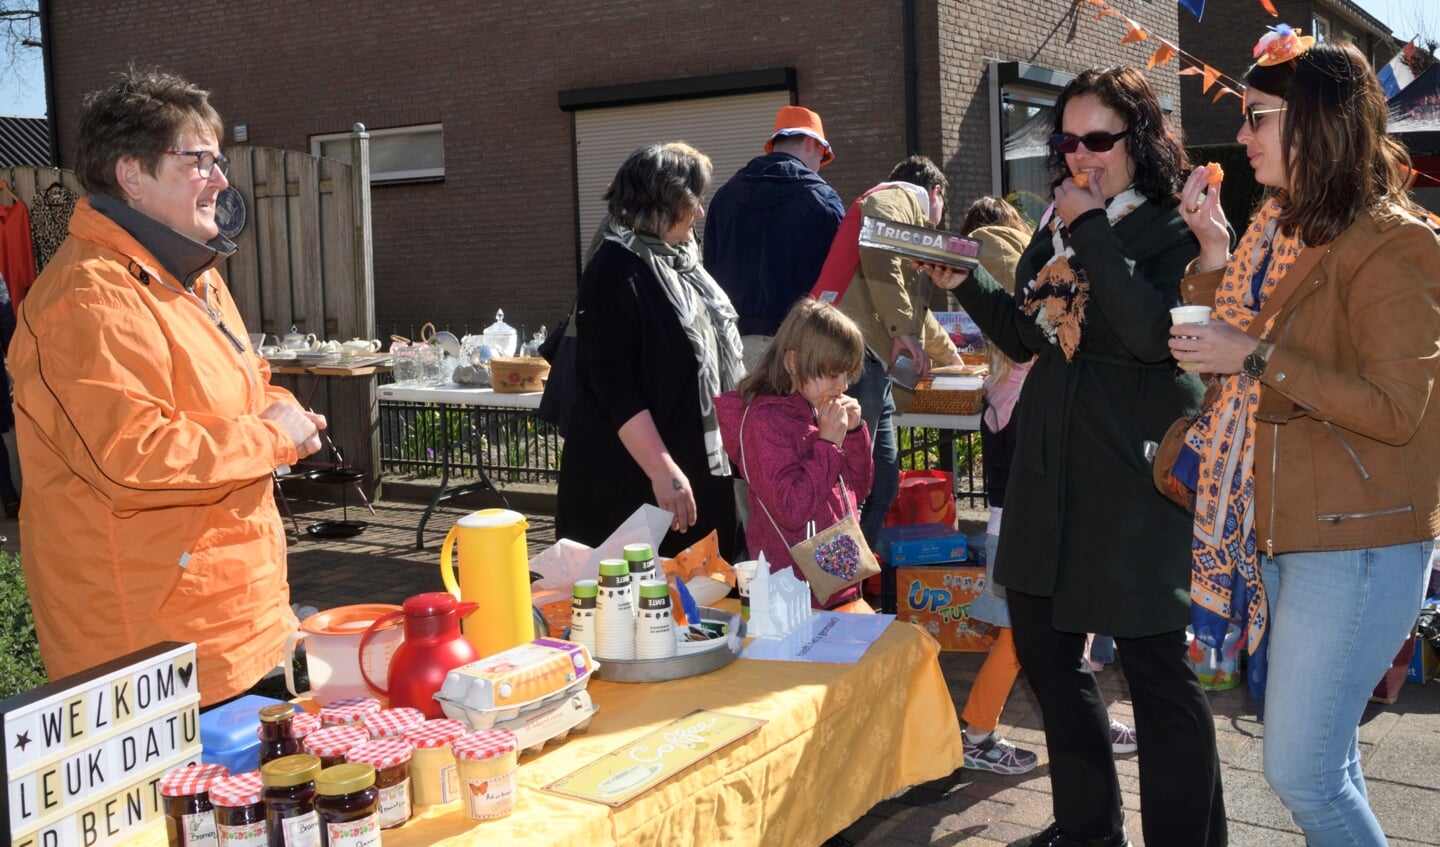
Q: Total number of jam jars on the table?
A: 12